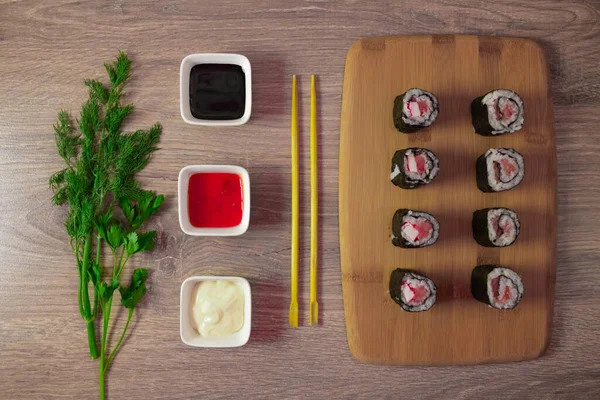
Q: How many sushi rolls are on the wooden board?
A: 8